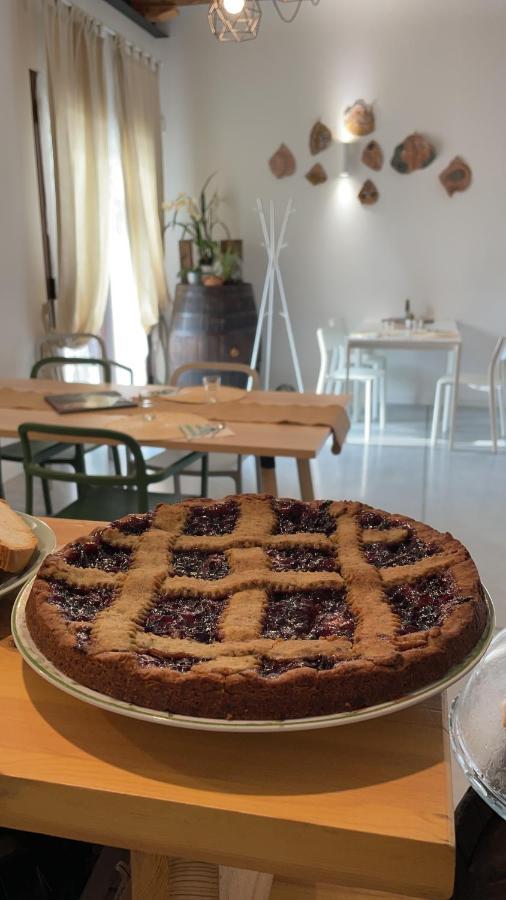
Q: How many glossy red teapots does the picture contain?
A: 0